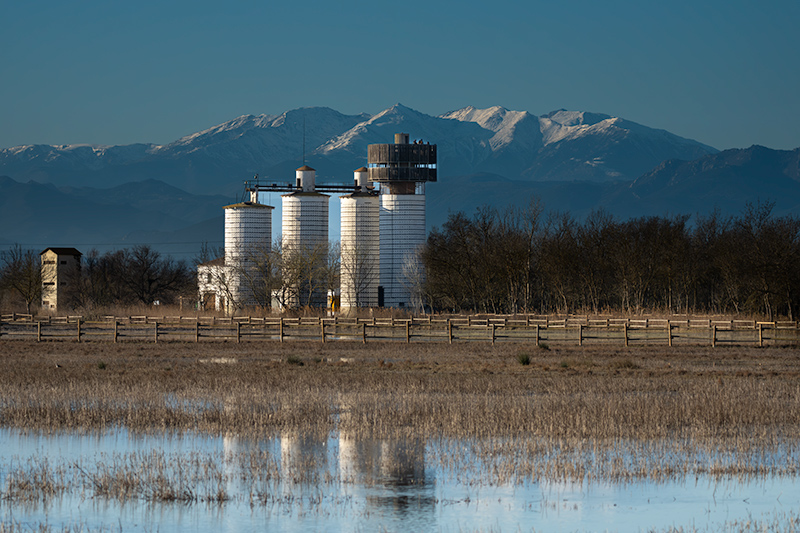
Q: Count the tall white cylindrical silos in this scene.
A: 4